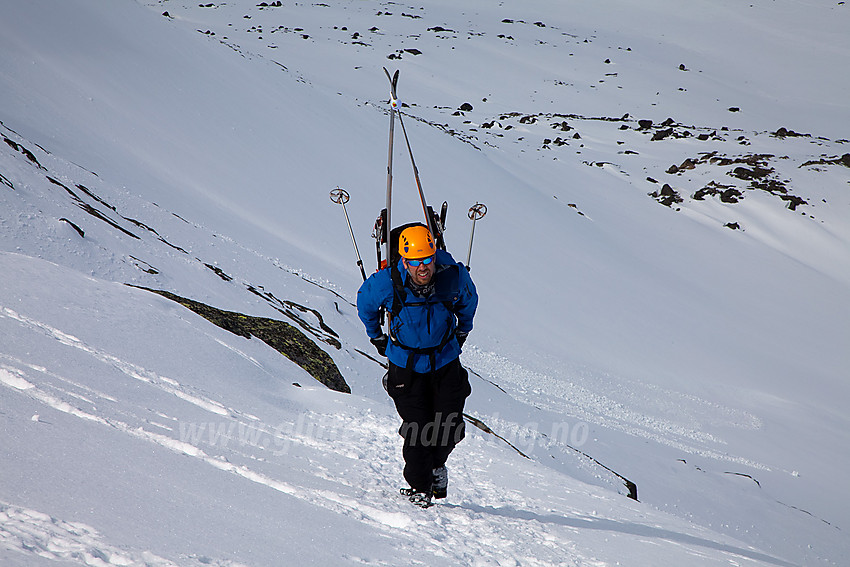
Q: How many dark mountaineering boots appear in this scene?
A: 2